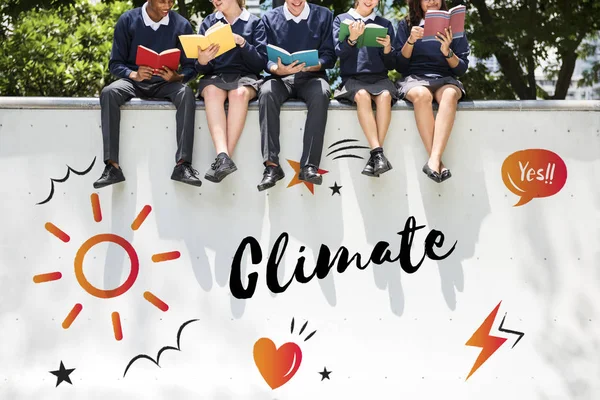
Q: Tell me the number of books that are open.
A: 5